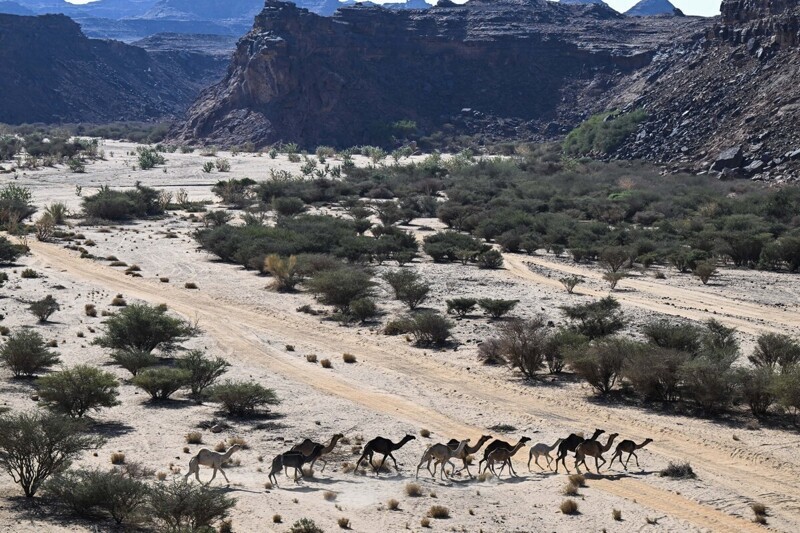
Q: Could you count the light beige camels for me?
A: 3